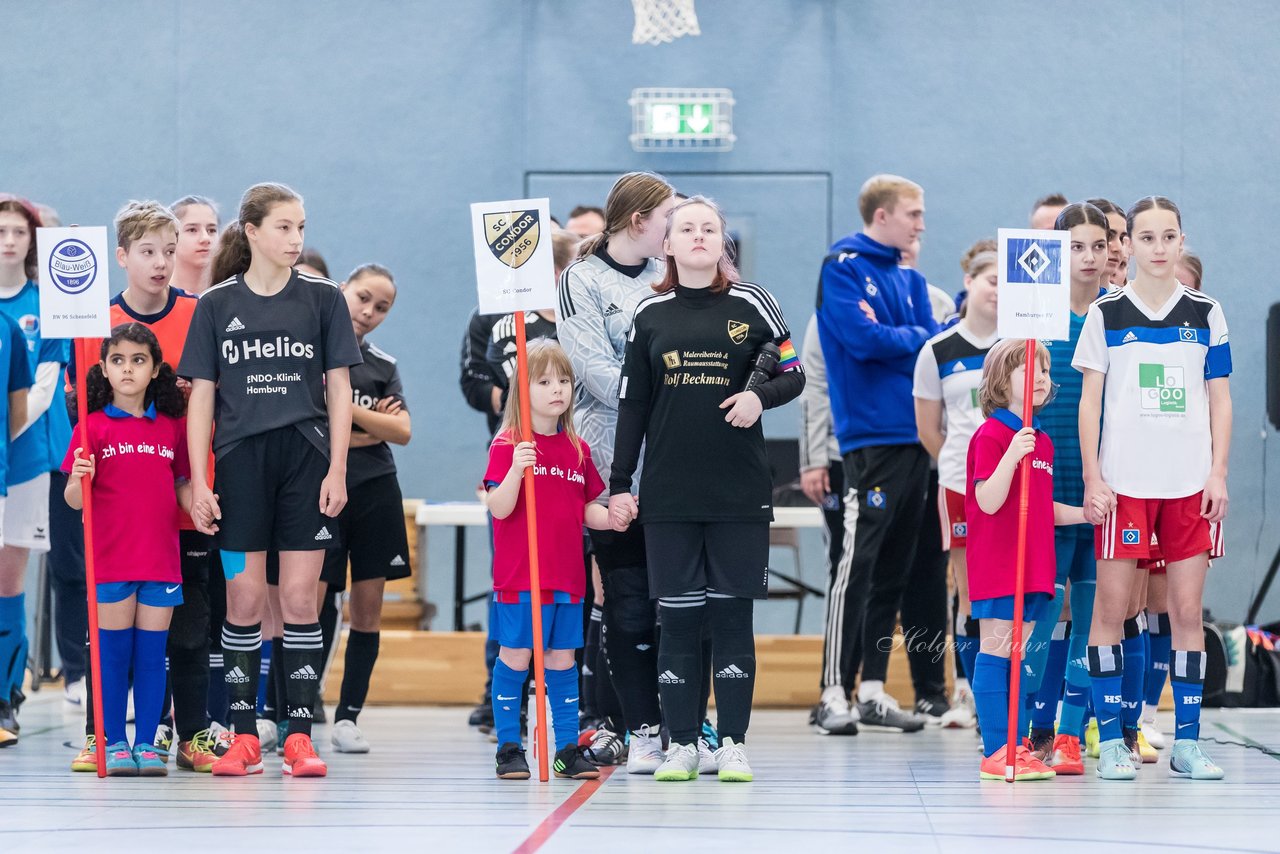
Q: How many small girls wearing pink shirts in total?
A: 3